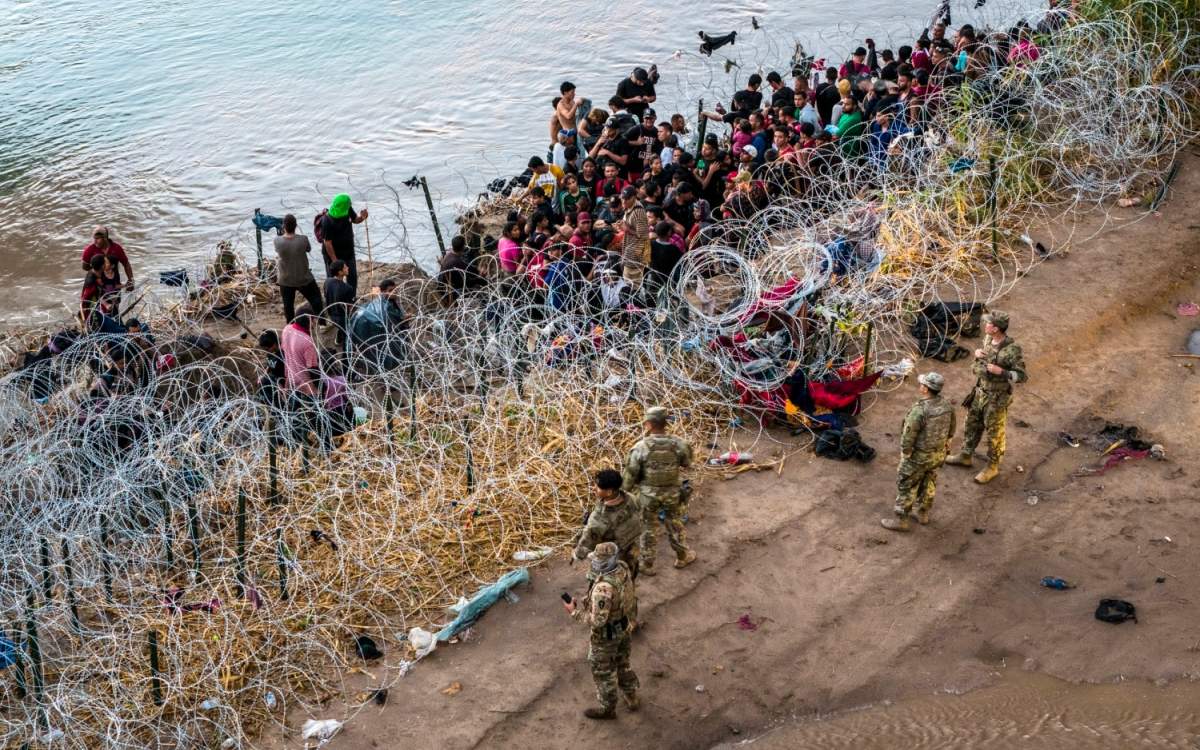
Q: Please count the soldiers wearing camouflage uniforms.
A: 5